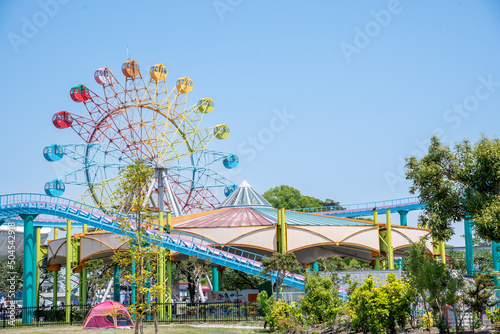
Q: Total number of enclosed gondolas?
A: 12